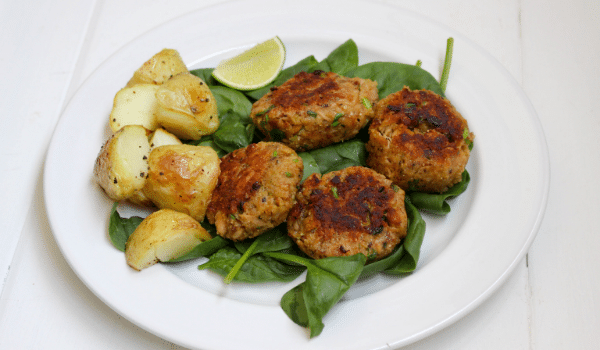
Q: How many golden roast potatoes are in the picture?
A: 7